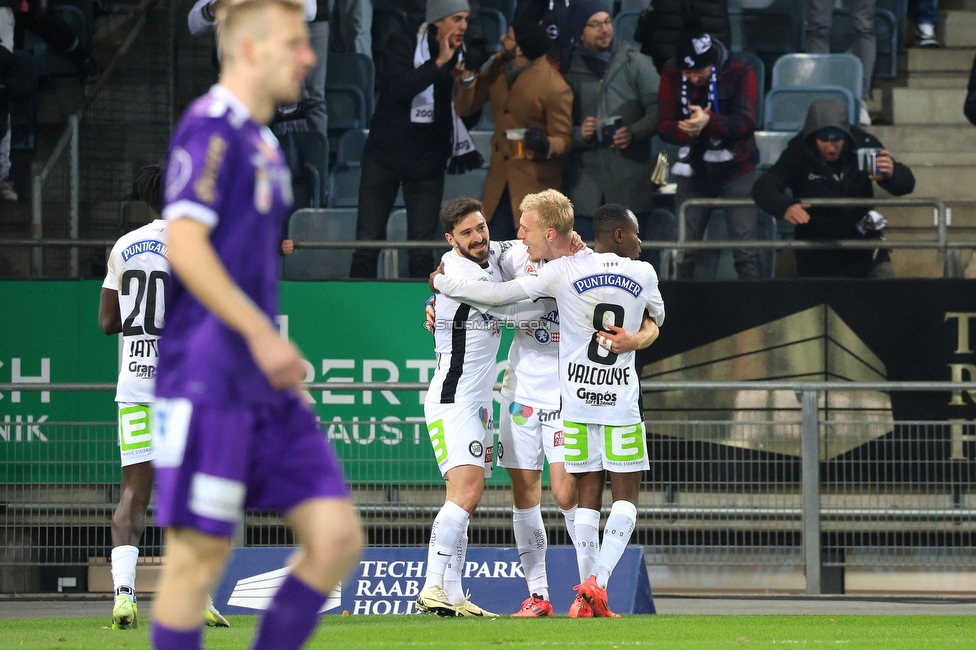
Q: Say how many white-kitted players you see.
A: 4